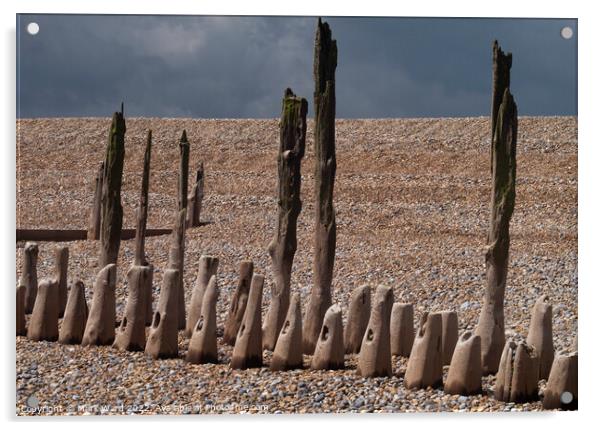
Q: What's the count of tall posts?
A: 6